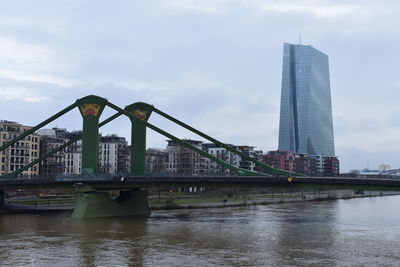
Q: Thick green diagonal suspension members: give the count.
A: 4